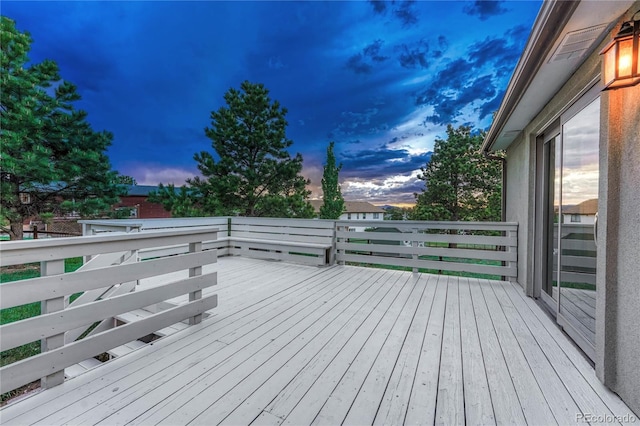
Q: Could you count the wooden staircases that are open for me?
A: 1